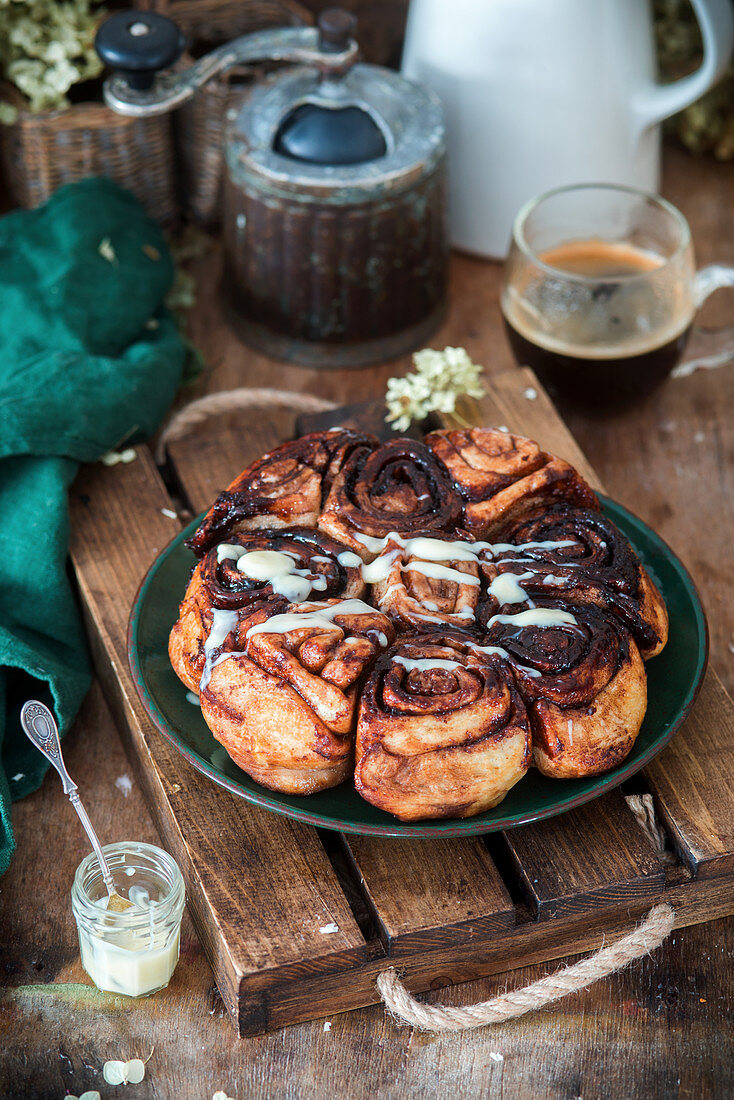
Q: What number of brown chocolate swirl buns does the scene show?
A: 9